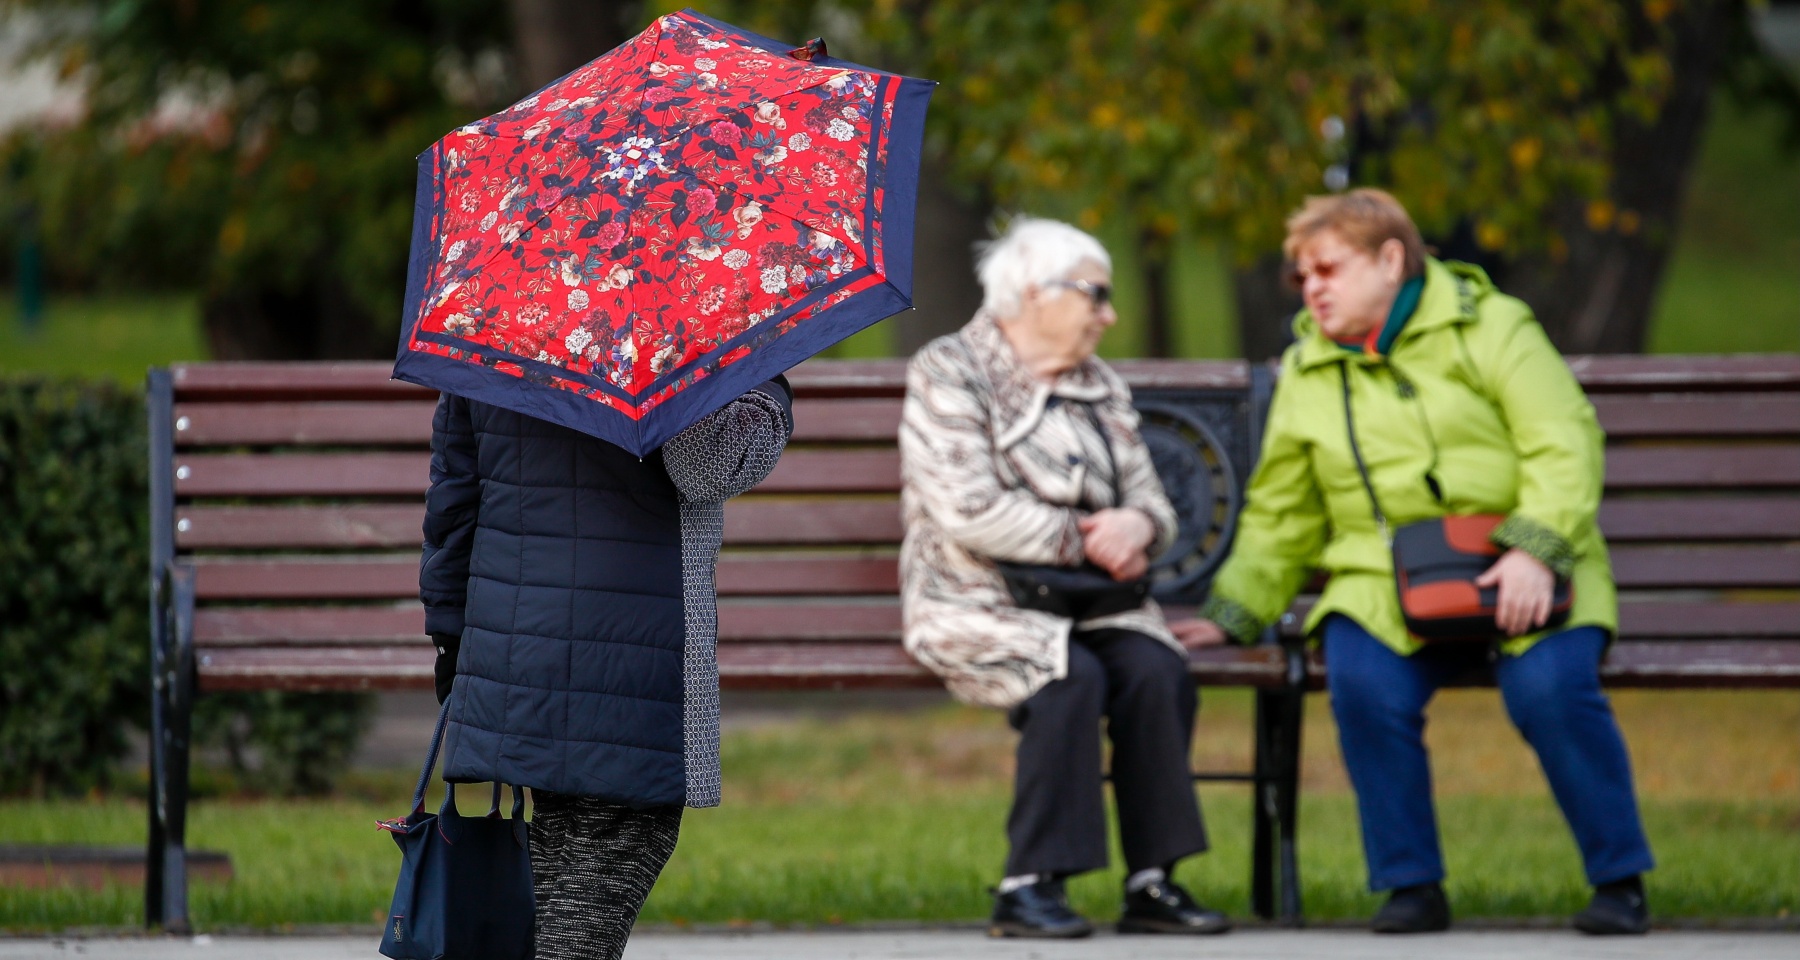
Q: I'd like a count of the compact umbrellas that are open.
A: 1